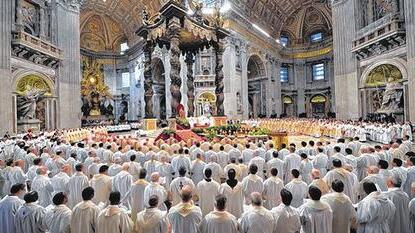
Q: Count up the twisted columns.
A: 4